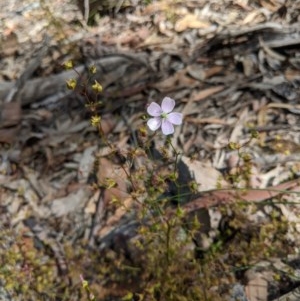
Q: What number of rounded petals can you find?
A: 5